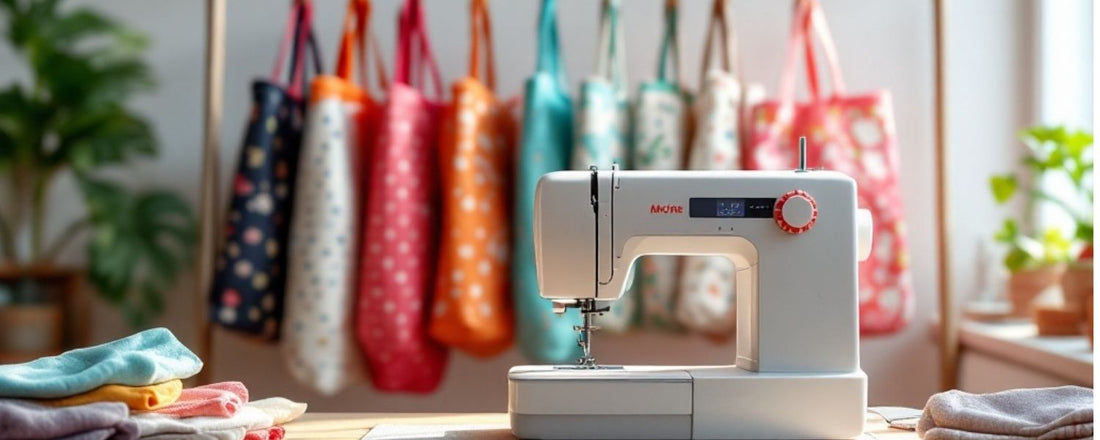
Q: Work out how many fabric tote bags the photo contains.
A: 9